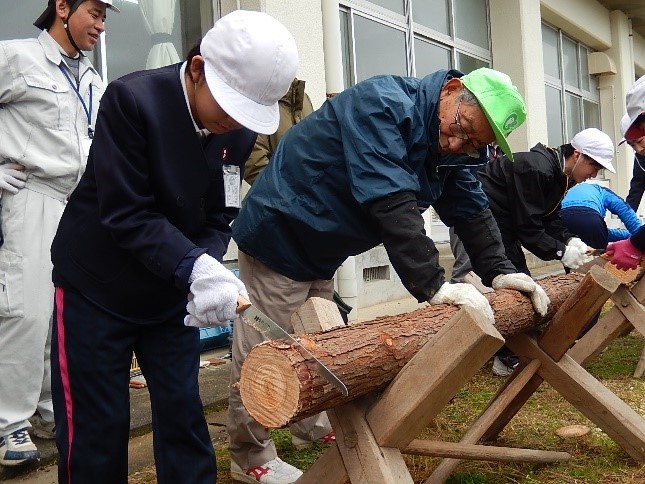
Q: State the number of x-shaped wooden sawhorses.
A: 3